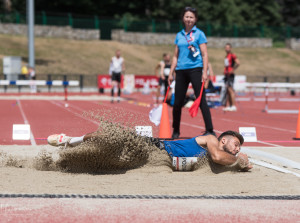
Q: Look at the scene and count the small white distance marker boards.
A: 3